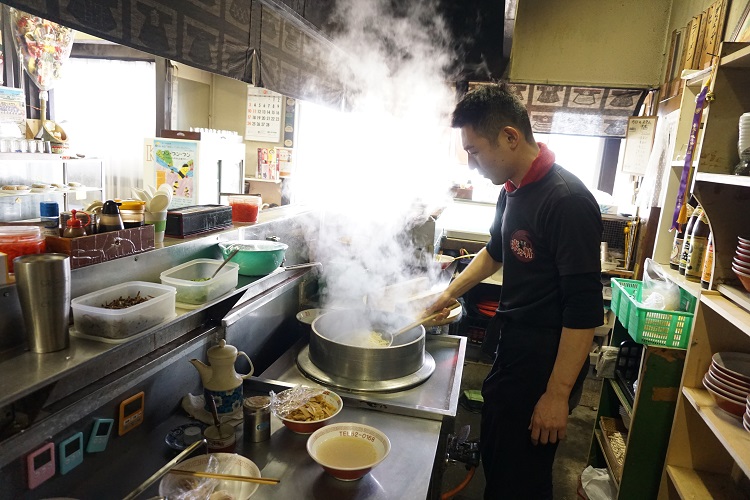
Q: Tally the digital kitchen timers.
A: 4